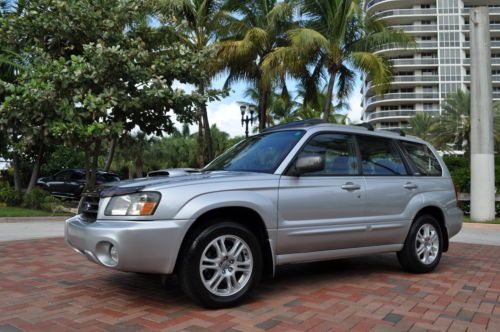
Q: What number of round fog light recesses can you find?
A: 1